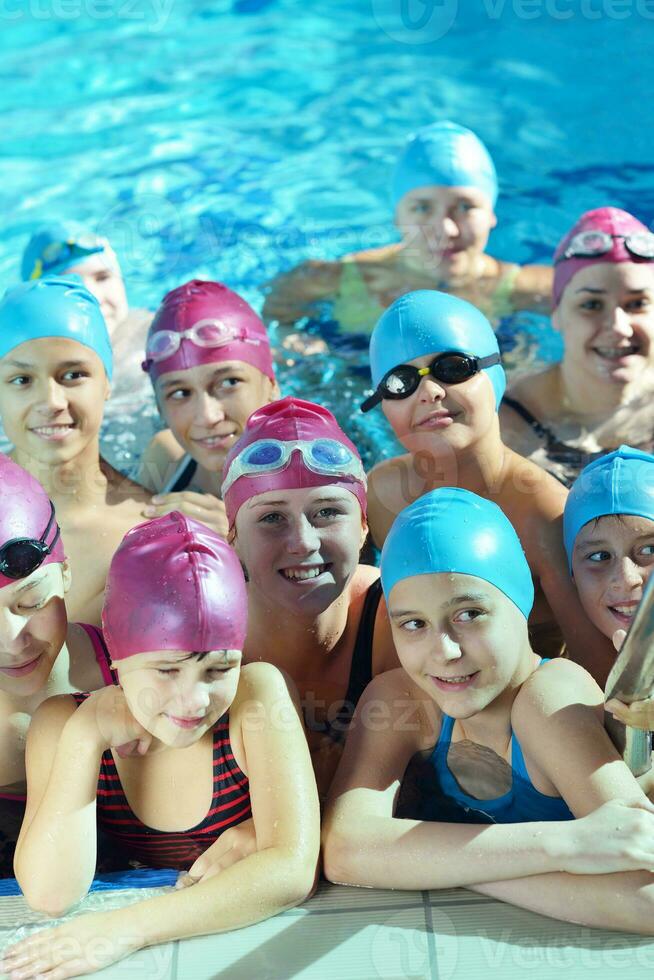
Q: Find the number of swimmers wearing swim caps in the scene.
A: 11